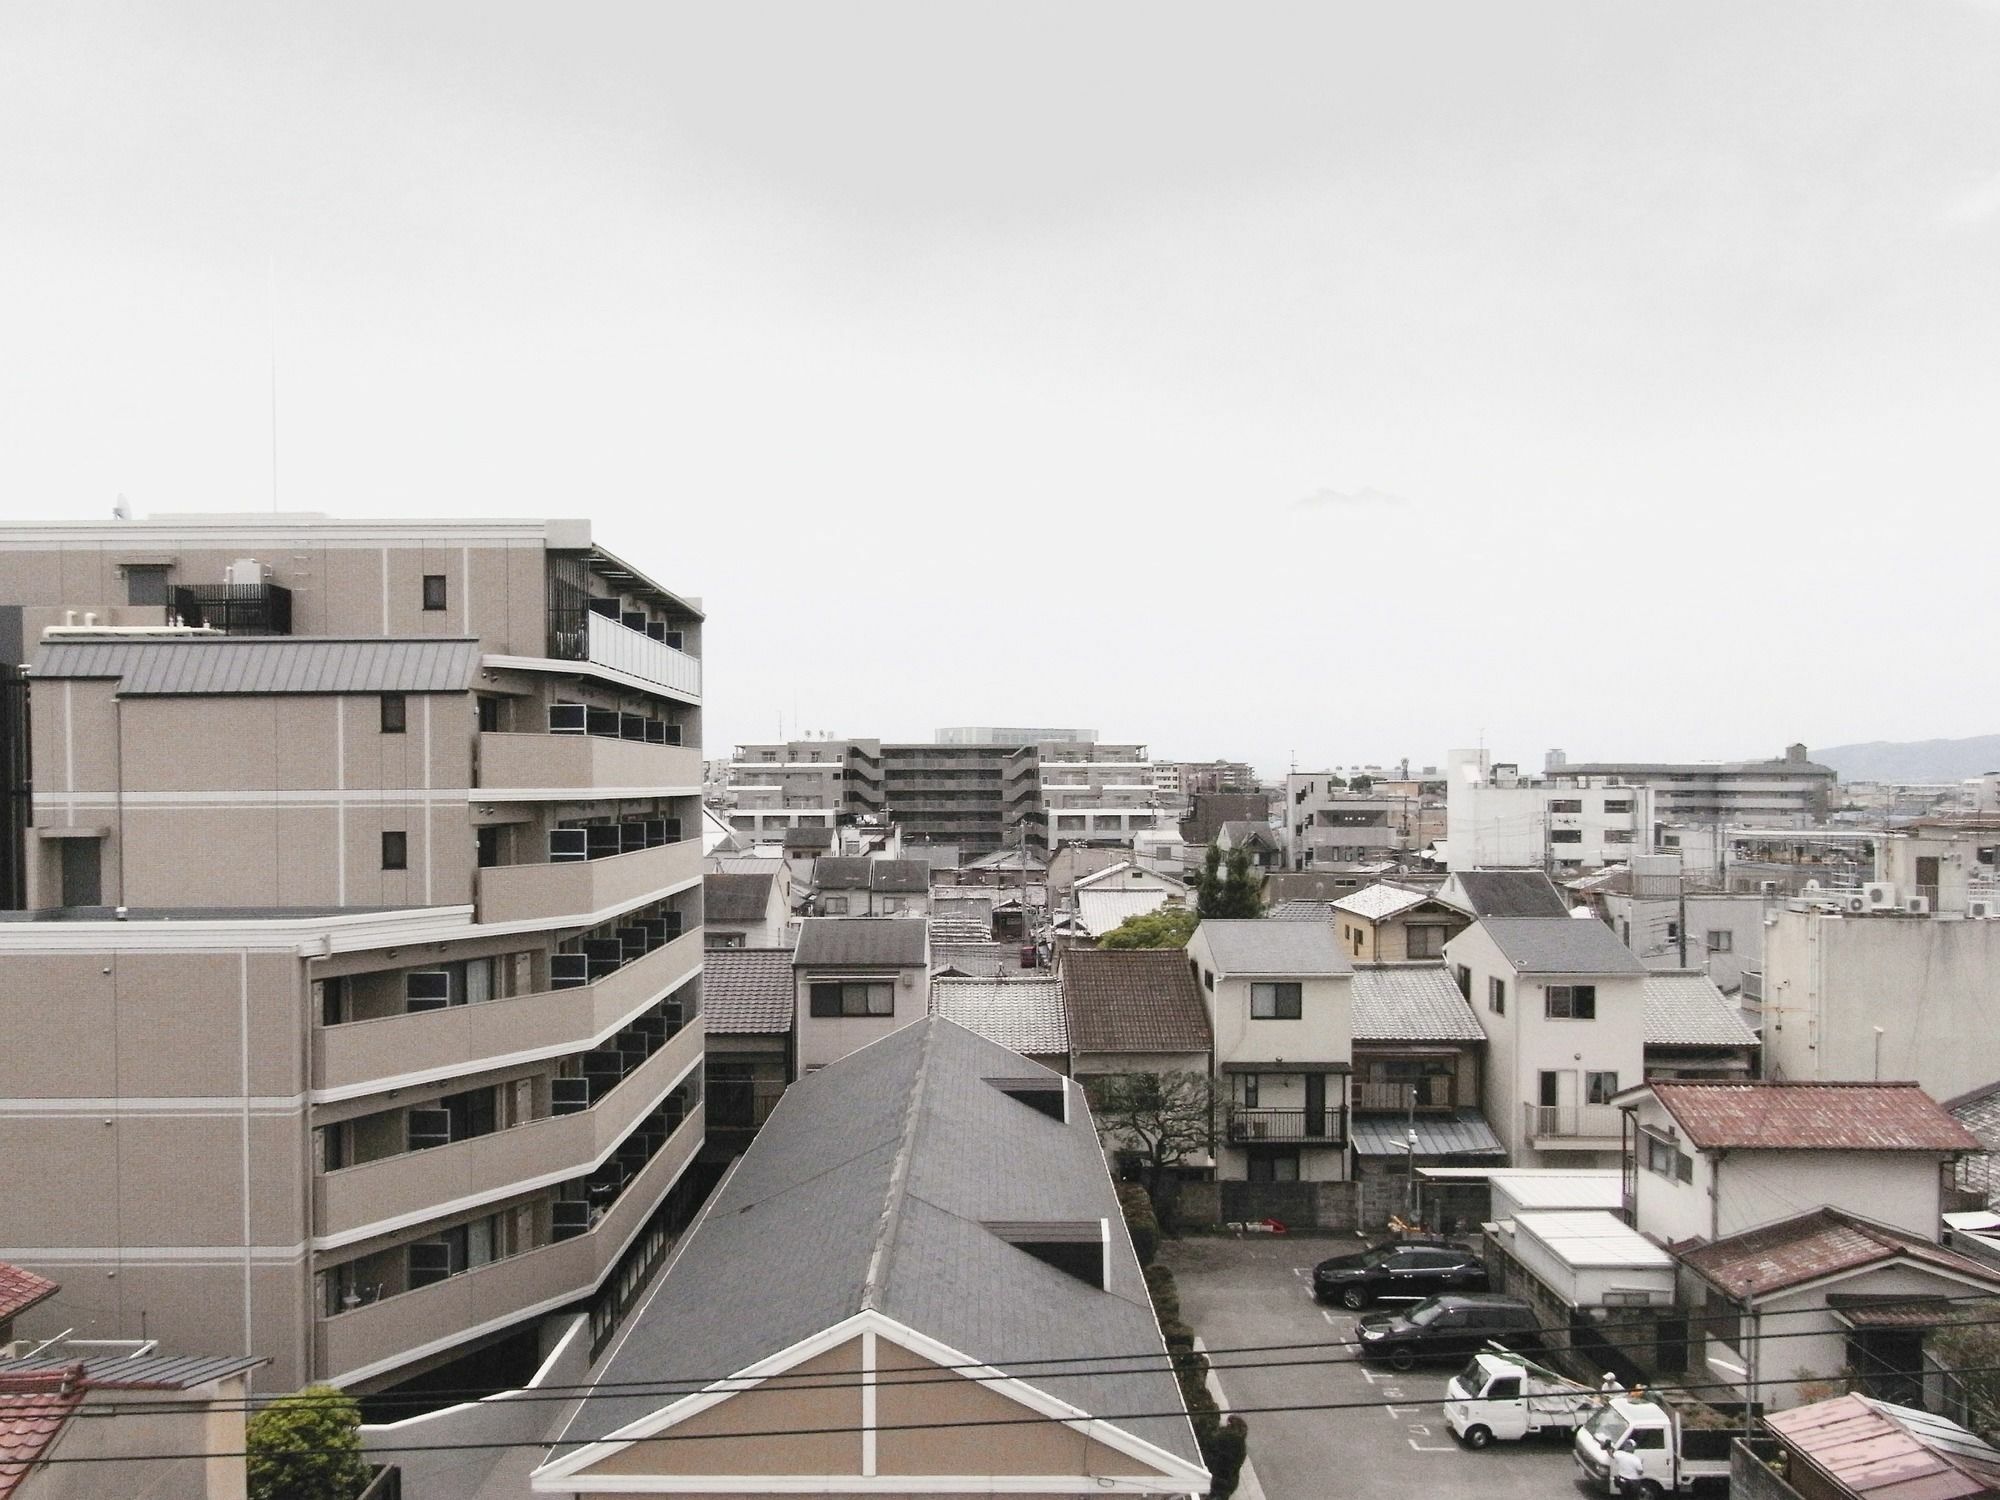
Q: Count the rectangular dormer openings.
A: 2